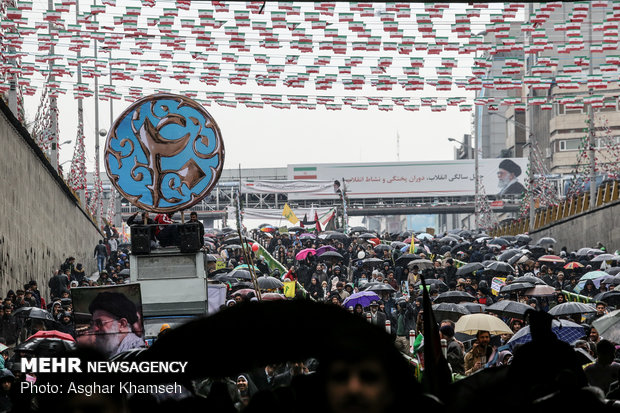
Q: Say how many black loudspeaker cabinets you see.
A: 2